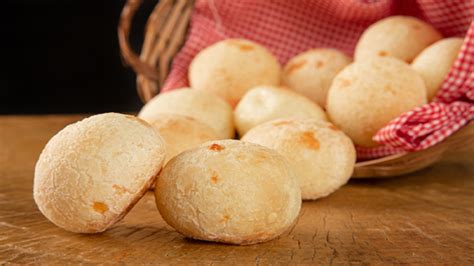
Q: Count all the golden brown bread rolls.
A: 11